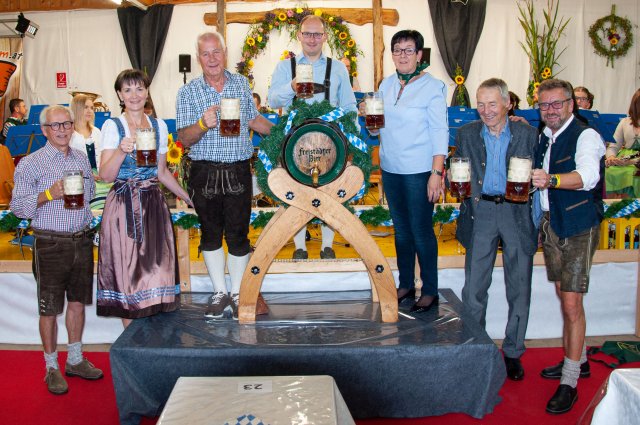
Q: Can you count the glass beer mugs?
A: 7